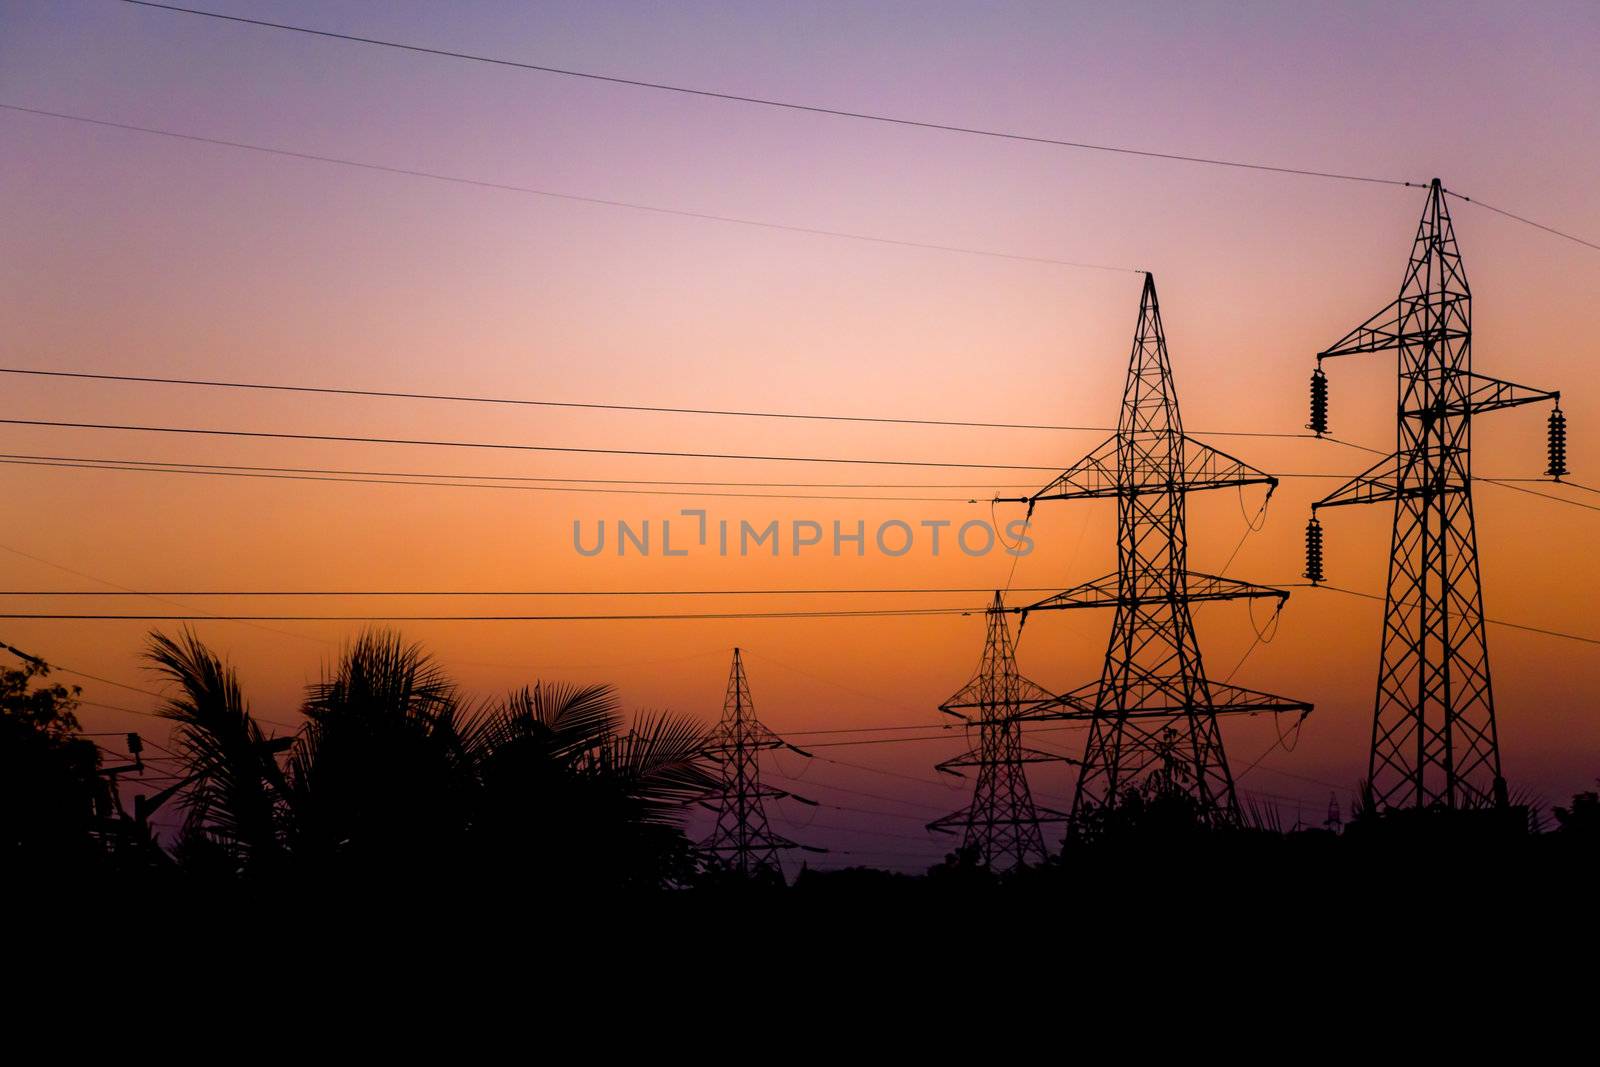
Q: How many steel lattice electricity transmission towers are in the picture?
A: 4